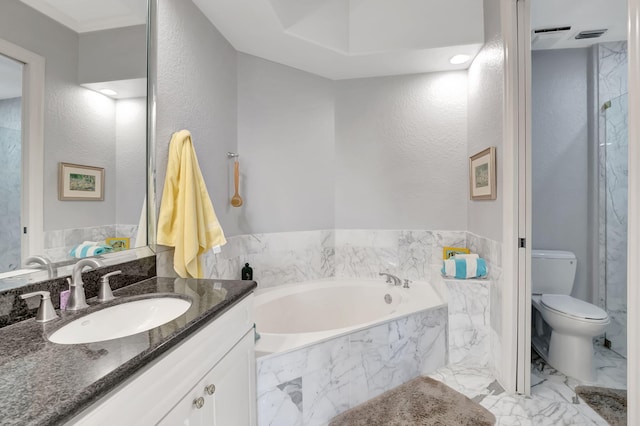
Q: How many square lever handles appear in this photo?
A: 2